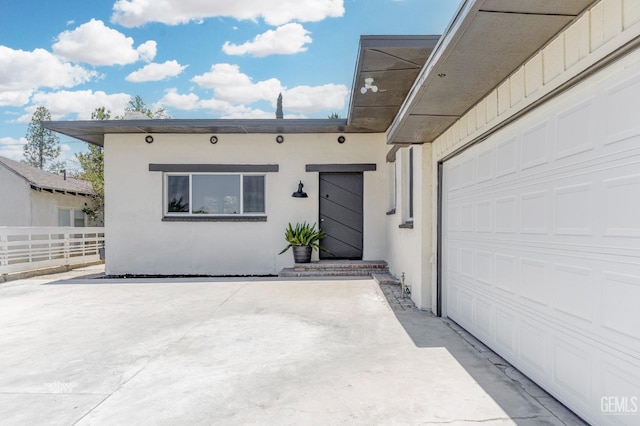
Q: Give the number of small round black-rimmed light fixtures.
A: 4